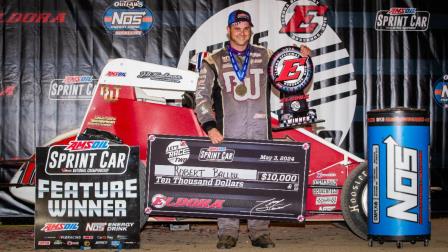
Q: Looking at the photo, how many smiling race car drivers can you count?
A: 1